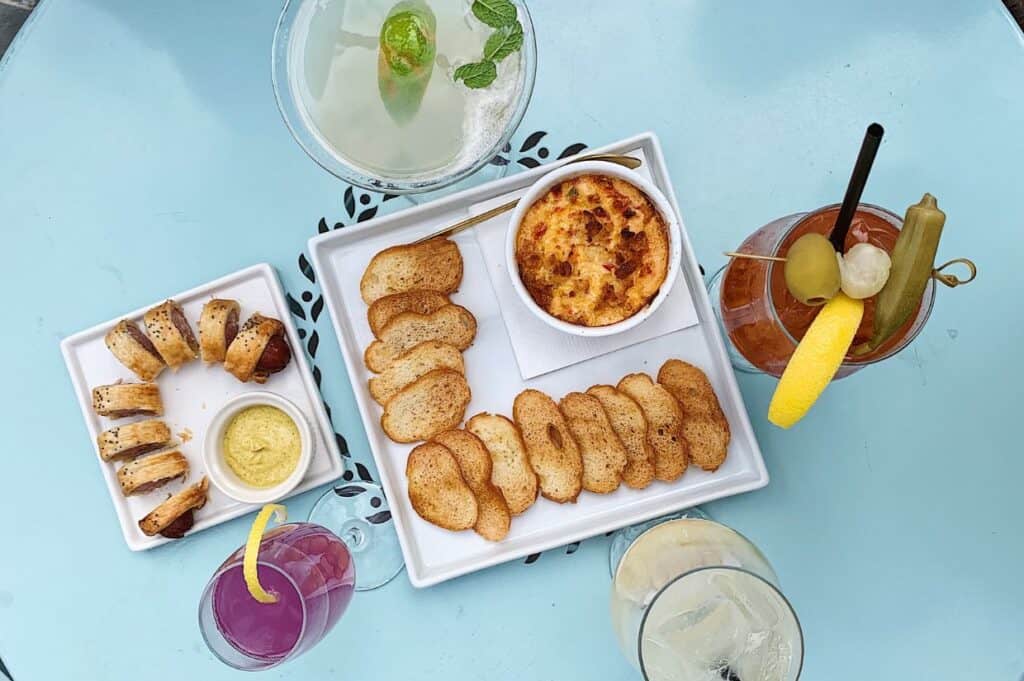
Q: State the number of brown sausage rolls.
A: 8